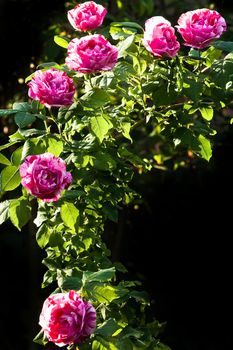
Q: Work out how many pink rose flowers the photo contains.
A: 7